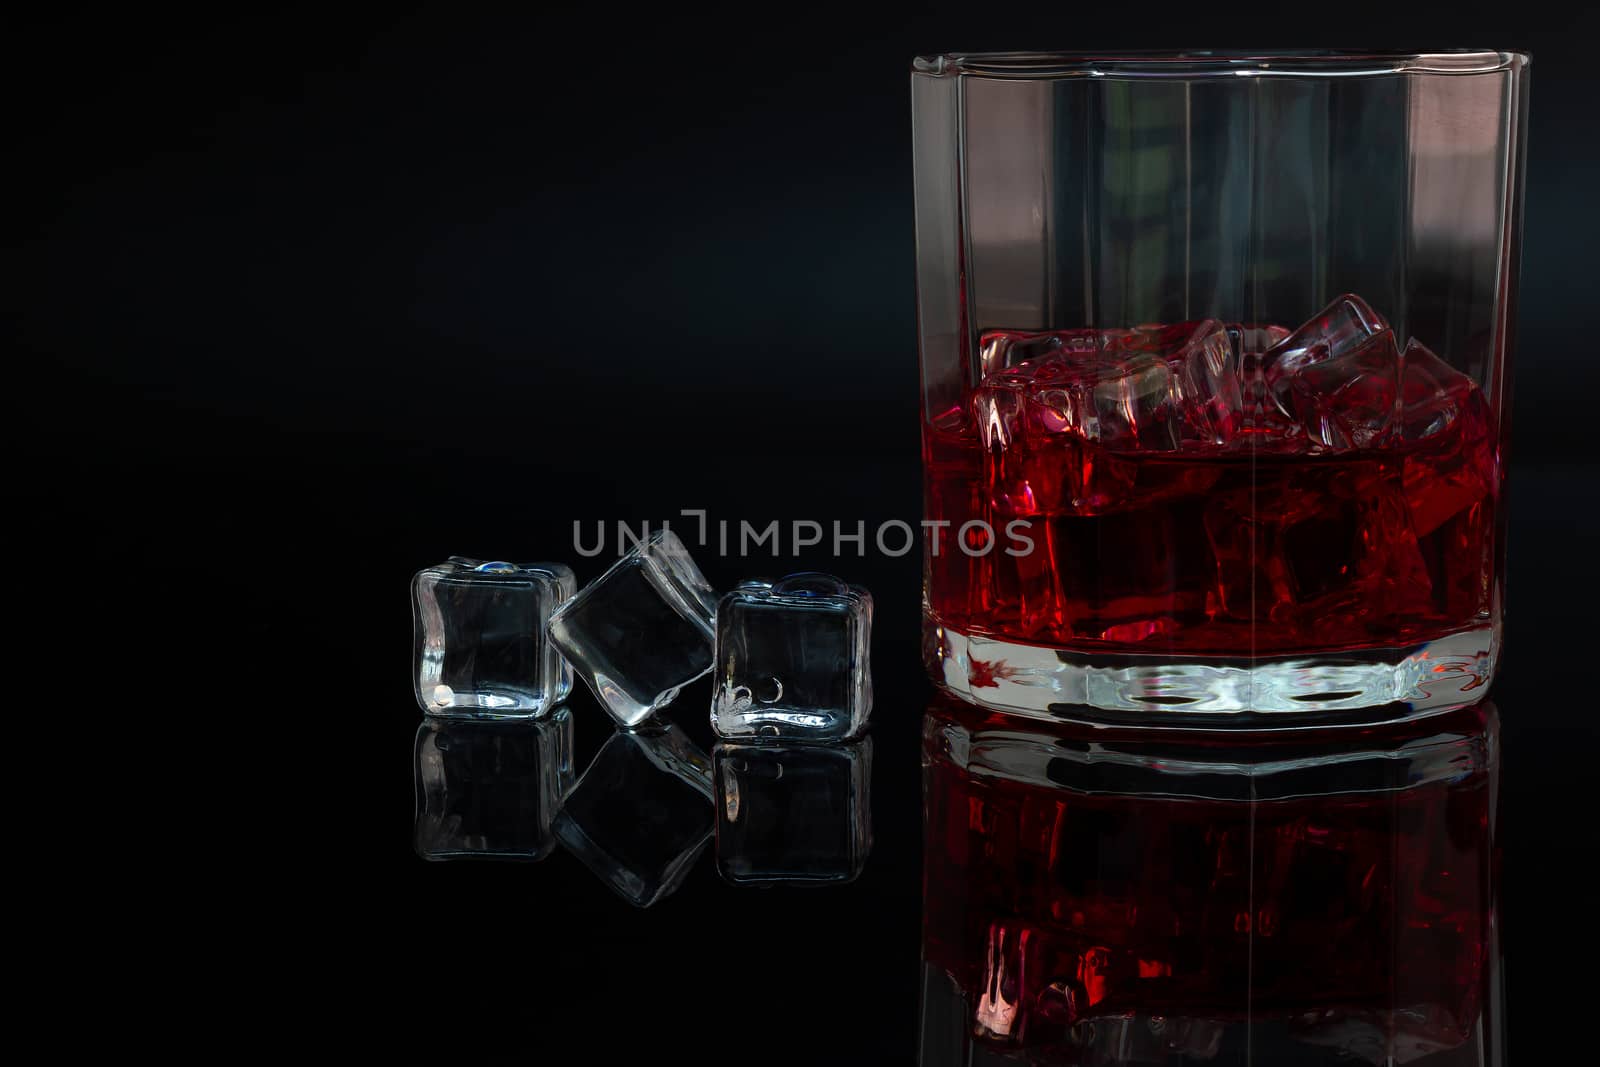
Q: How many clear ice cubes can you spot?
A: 3